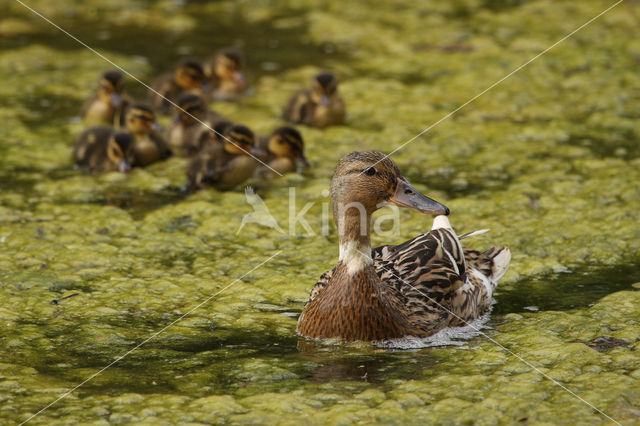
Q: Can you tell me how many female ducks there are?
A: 1